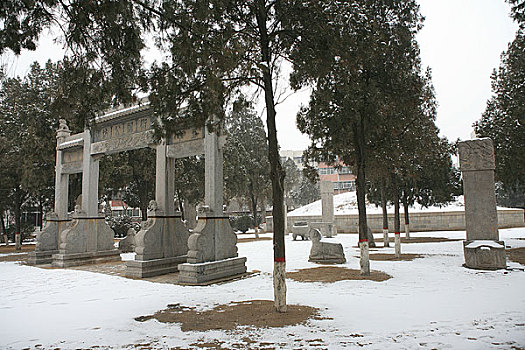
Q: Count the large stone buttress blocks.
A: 4